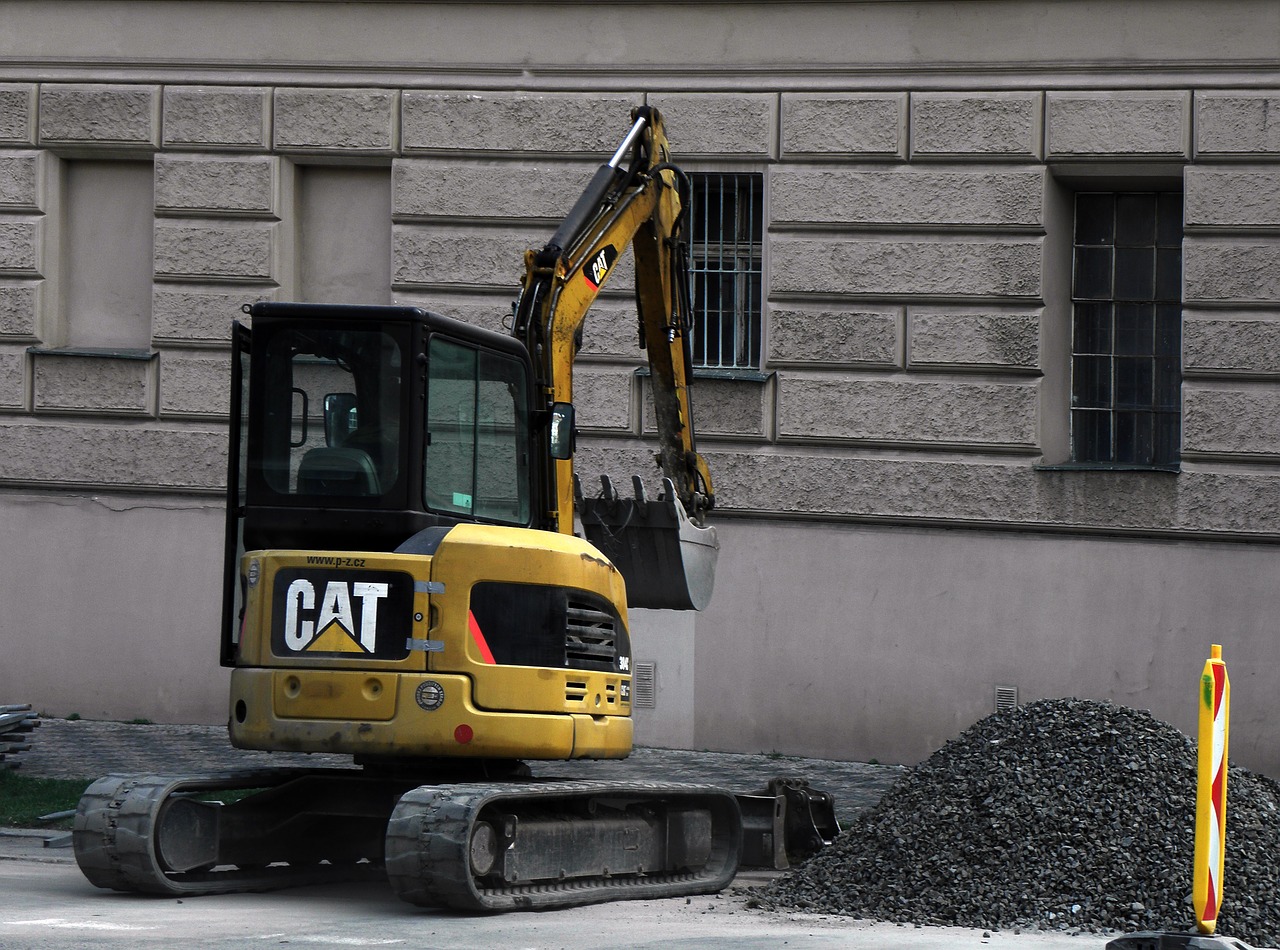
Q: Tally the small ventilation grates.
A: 2